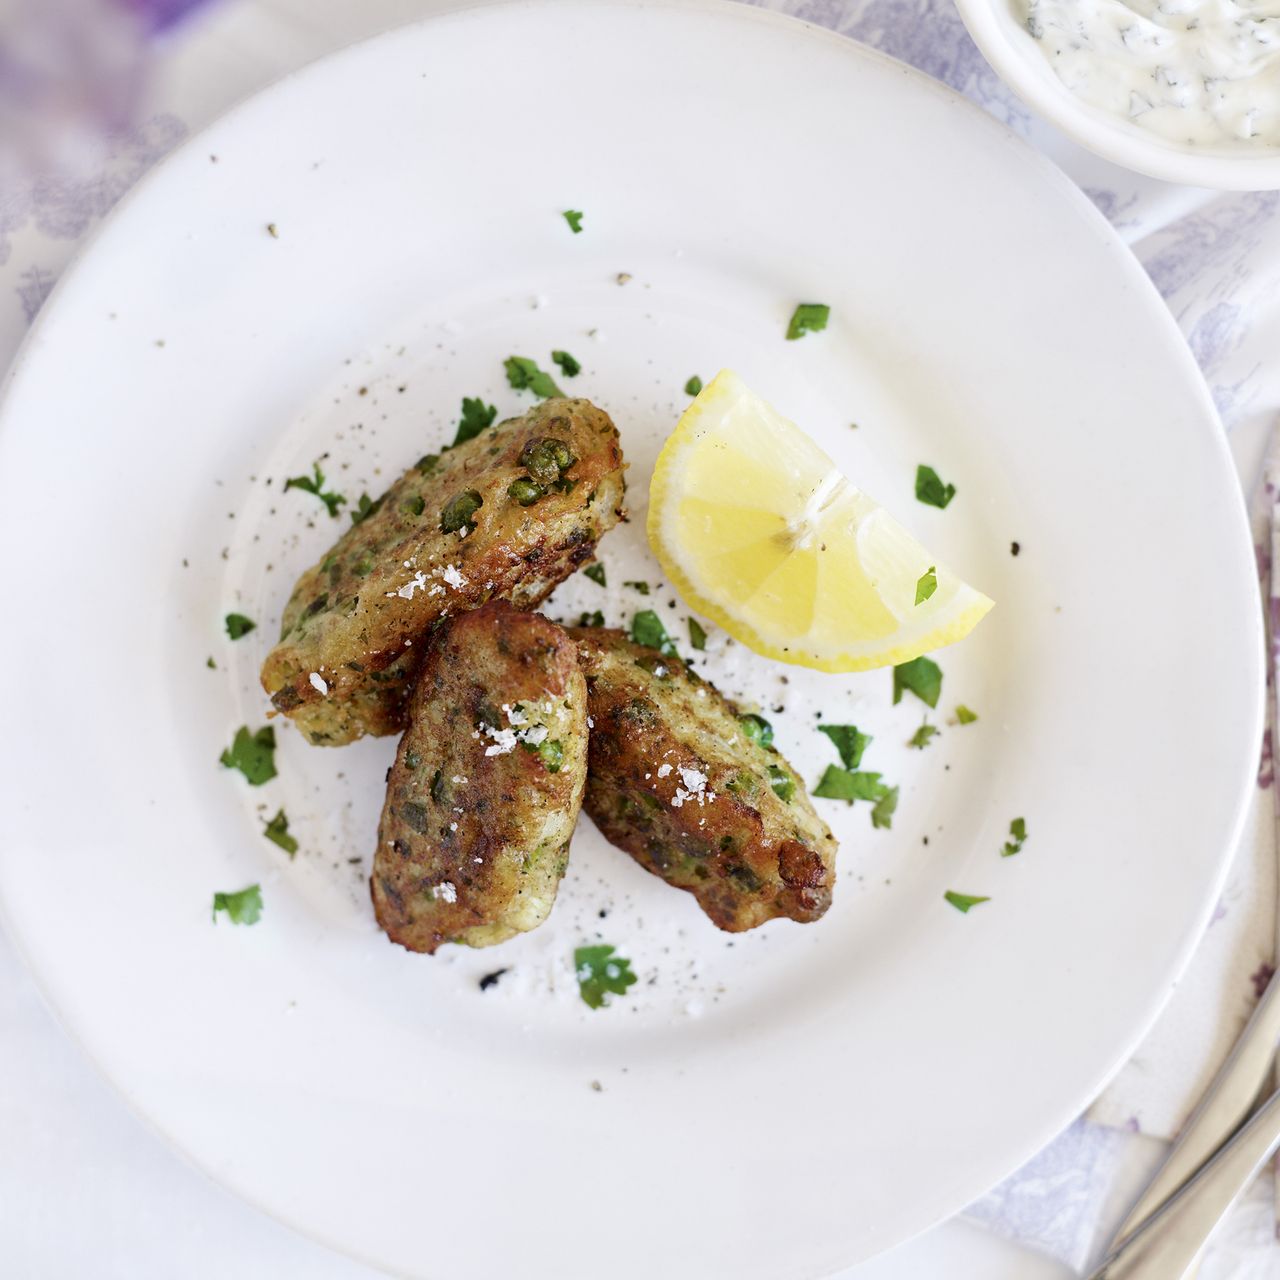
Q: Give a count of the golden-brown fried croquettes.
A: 3